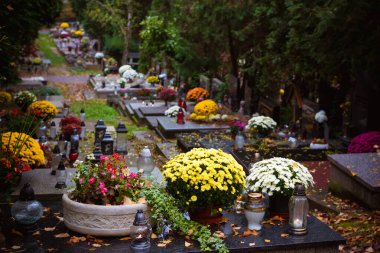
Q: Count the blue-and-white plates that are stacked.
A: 0